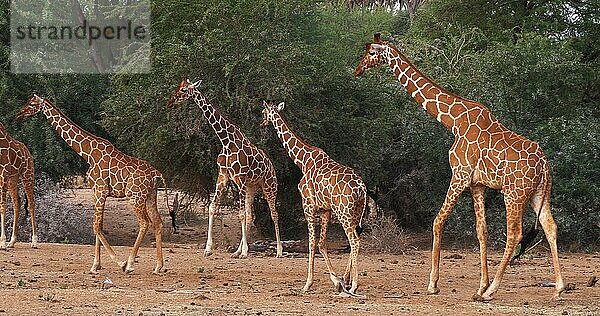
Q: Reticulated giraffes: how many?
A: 5